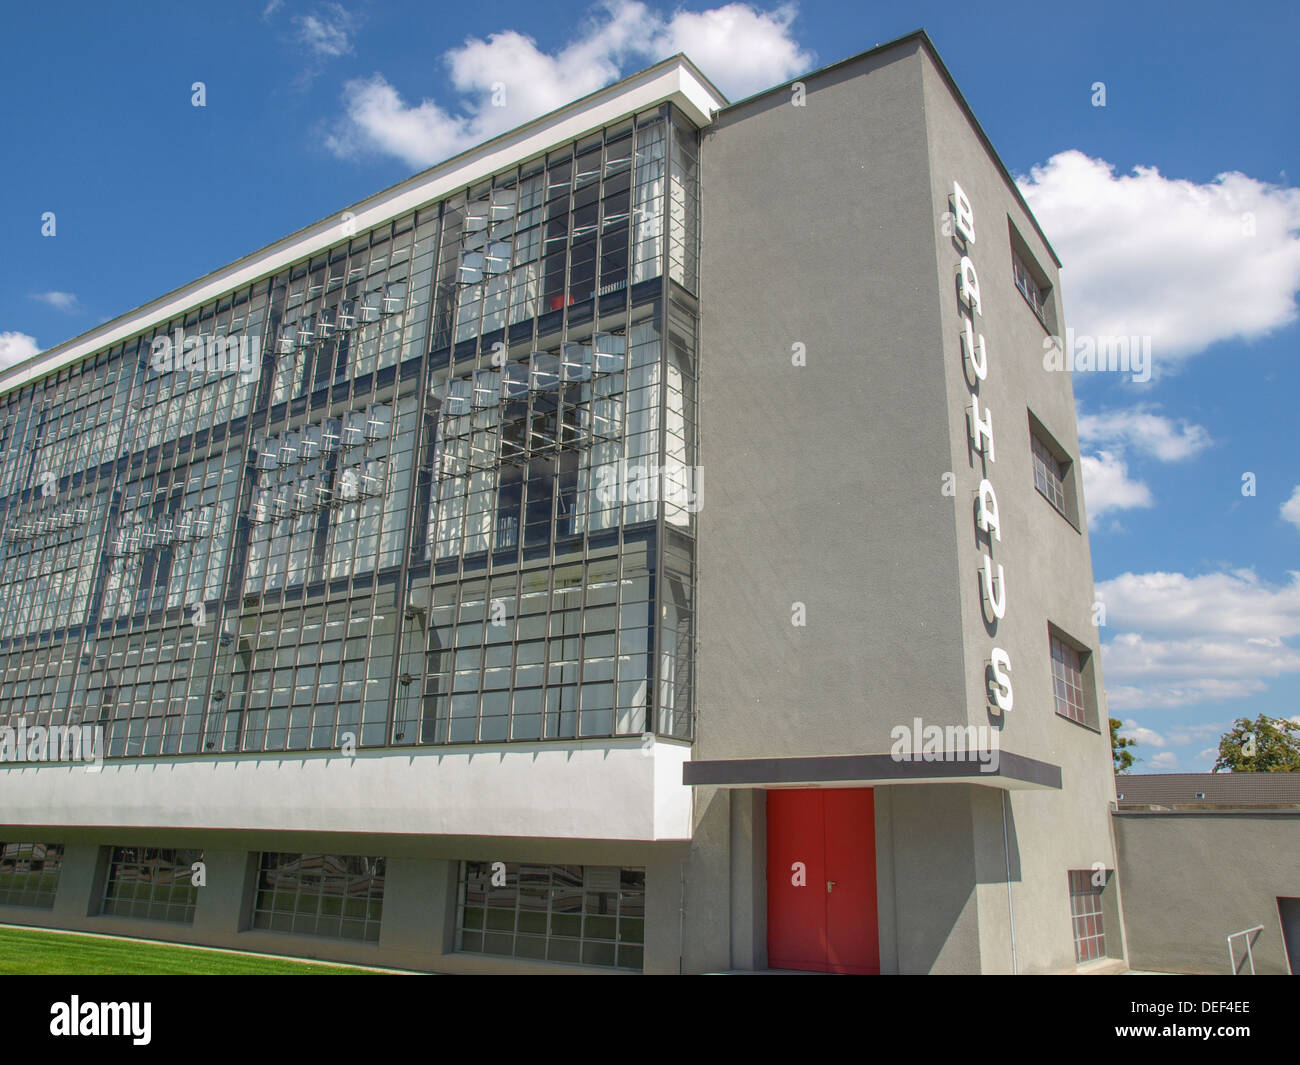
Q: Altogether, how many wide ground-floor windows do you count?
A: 4